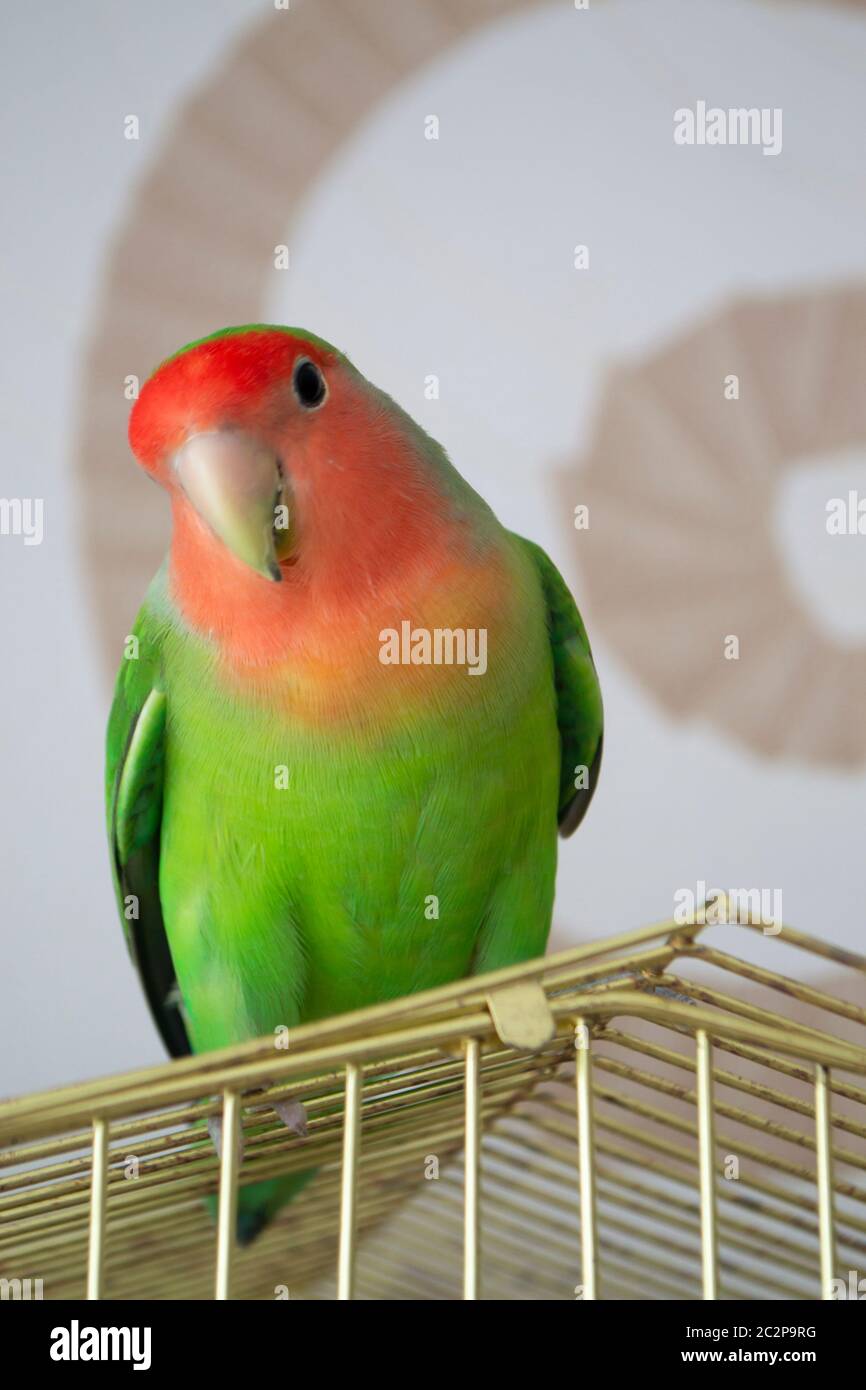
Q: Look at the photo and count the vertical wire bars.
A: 7